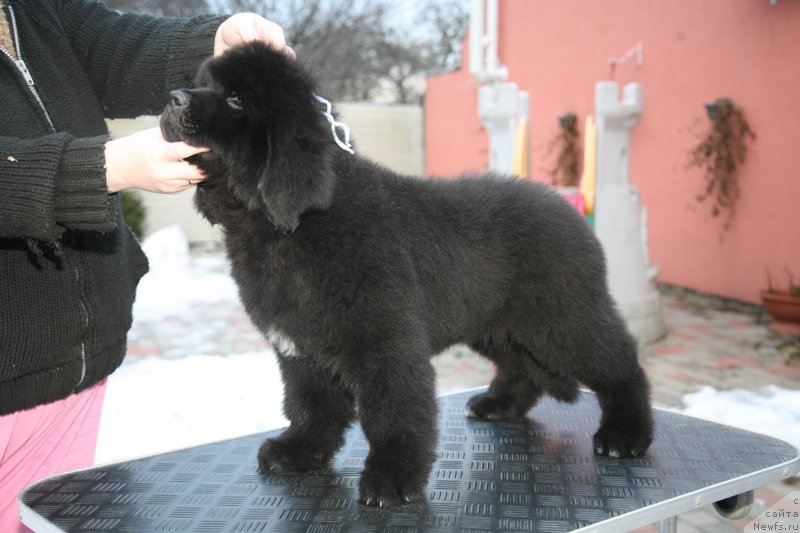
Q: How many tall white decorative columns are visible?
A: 2